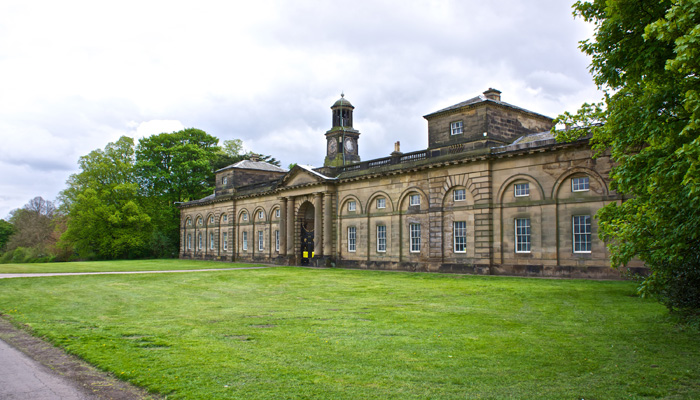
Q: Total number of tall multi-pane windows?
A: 13